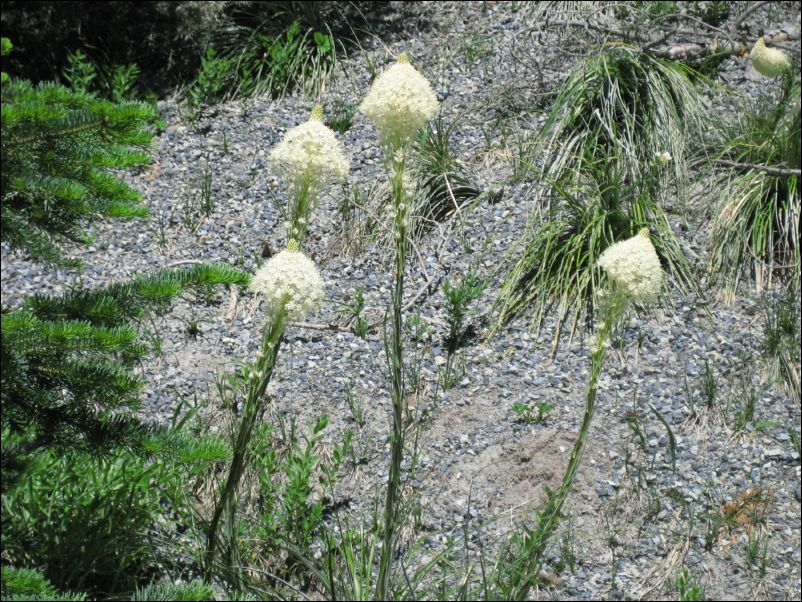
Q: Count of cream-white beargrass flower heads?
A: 5